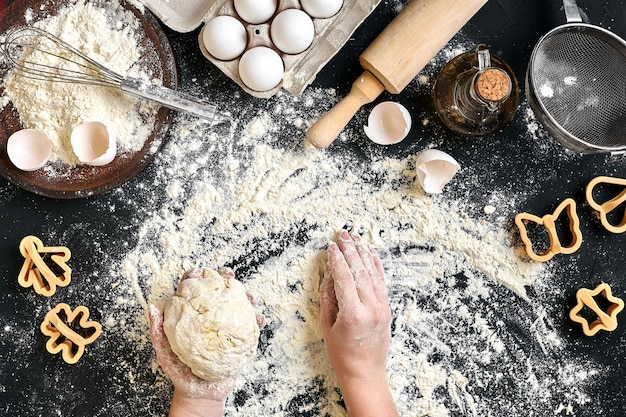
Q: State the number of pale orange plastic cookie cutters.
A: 5